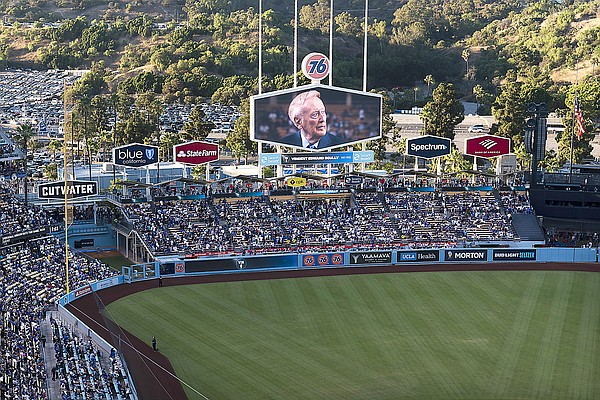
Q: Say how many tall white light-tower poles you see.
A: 4